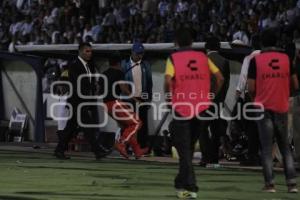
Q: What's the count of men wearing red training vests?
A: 2